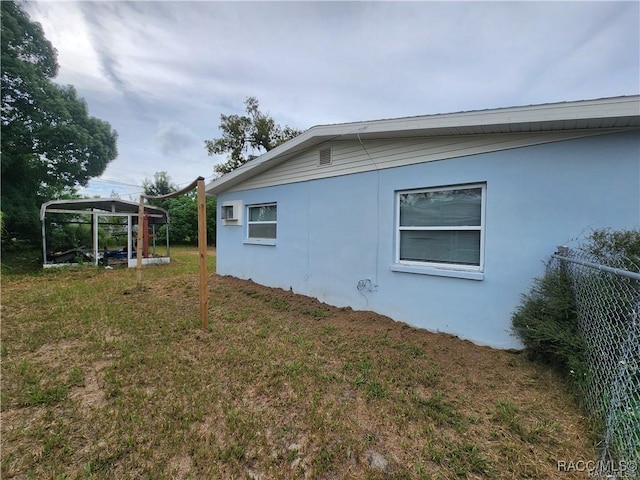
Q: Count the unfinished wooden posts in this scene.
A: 2